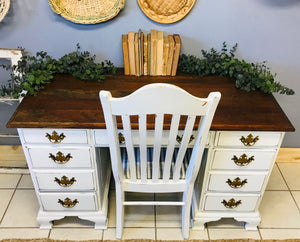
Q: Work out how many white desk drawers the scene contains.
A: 9